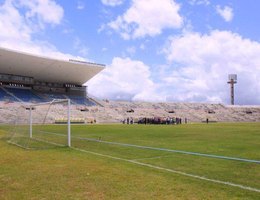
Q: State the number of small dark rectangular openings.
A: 6